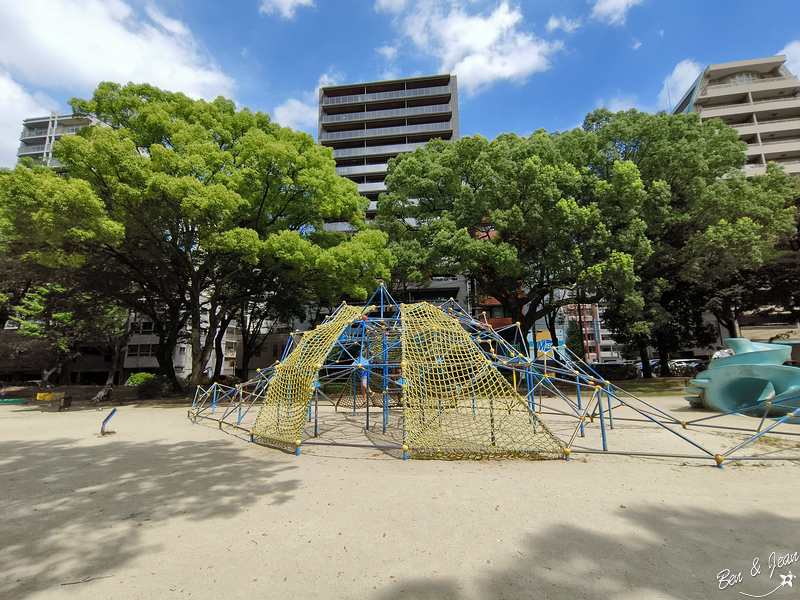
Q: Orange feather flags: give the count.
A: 0